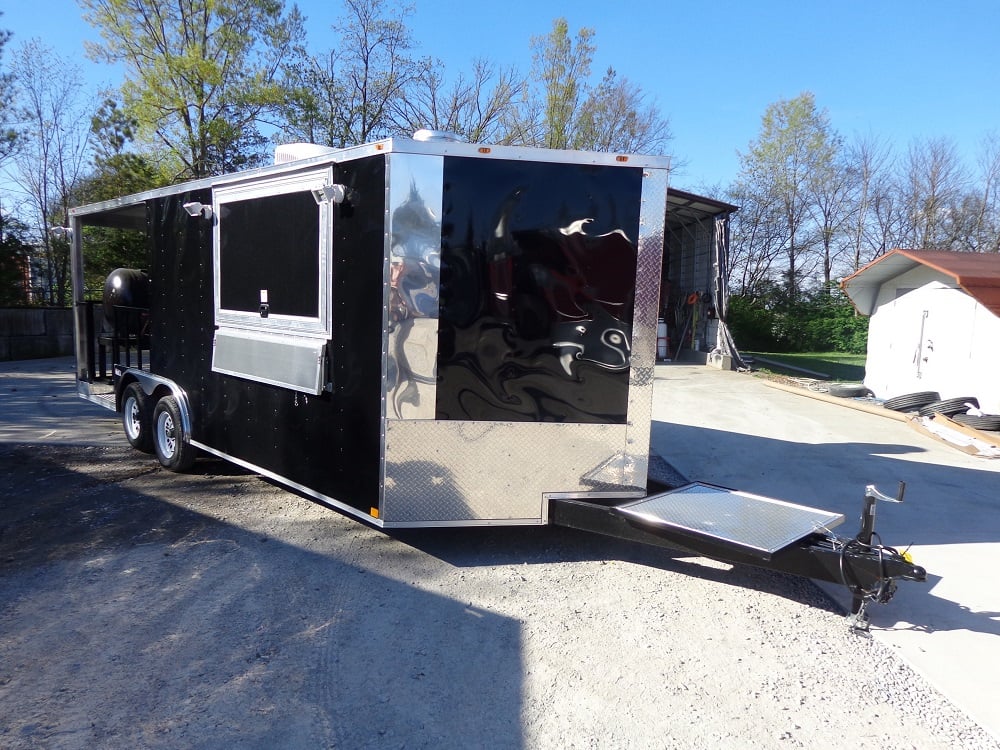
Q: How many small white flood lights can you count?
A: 3